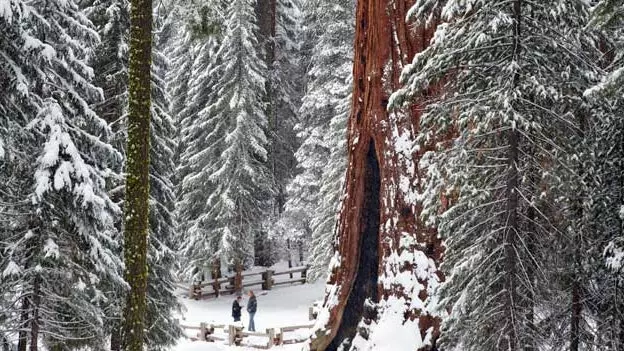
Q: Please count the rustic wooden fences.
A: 2